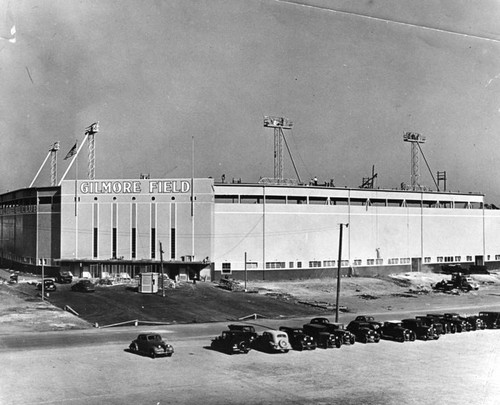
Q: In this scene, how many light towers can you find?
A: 4